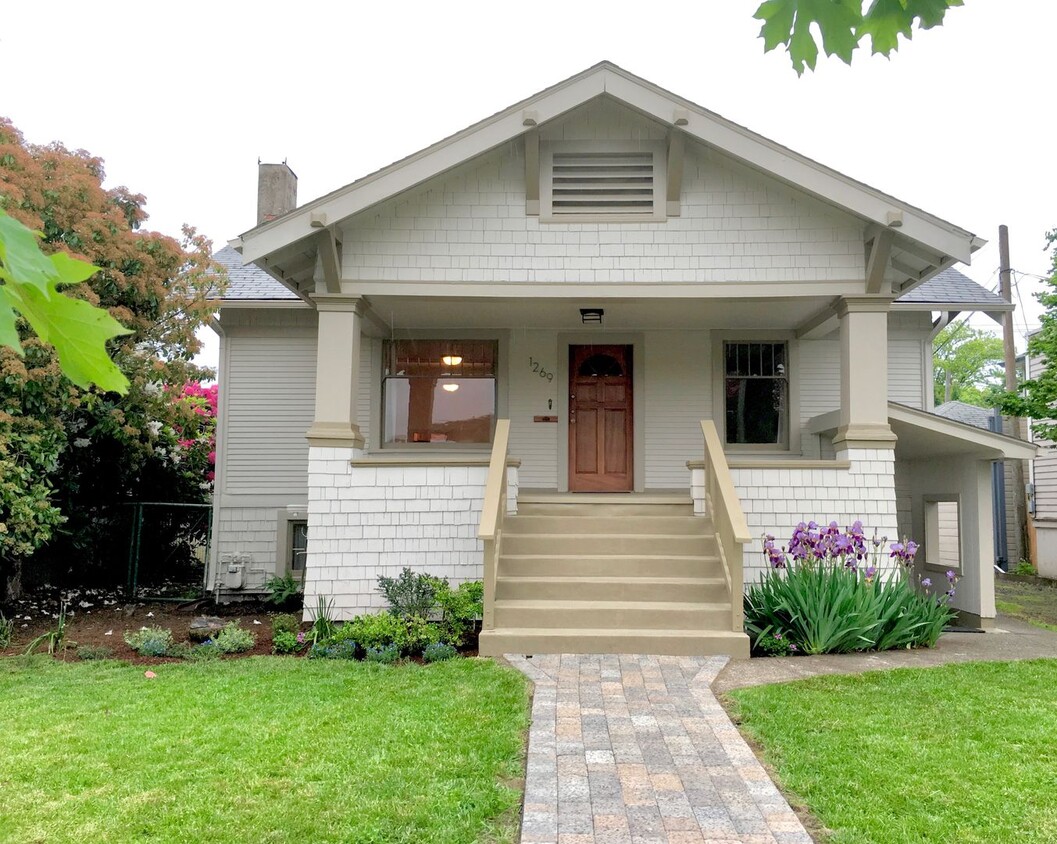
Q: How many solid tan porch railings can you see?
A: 2